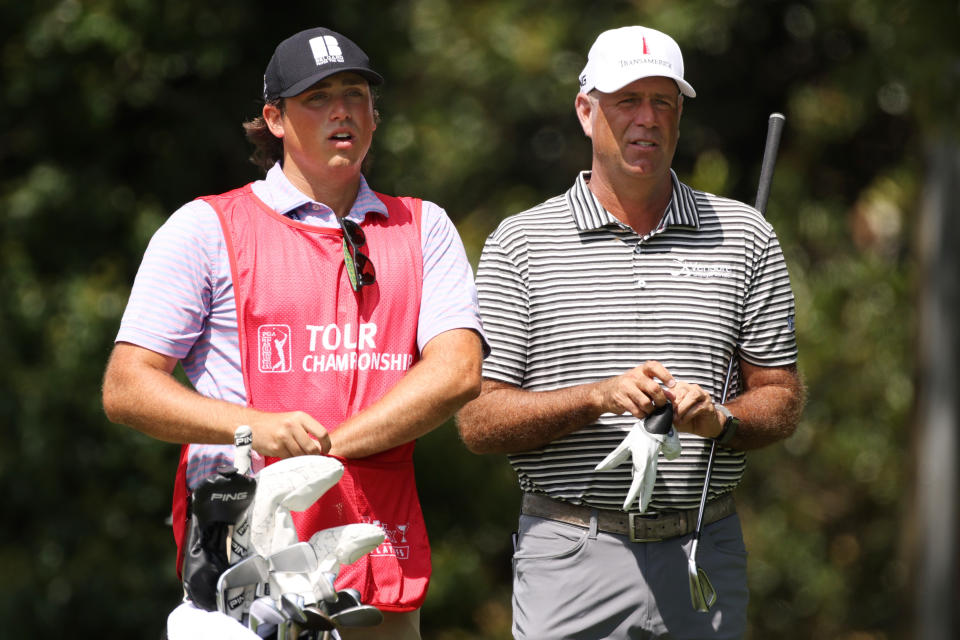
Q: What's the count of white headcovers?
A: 2